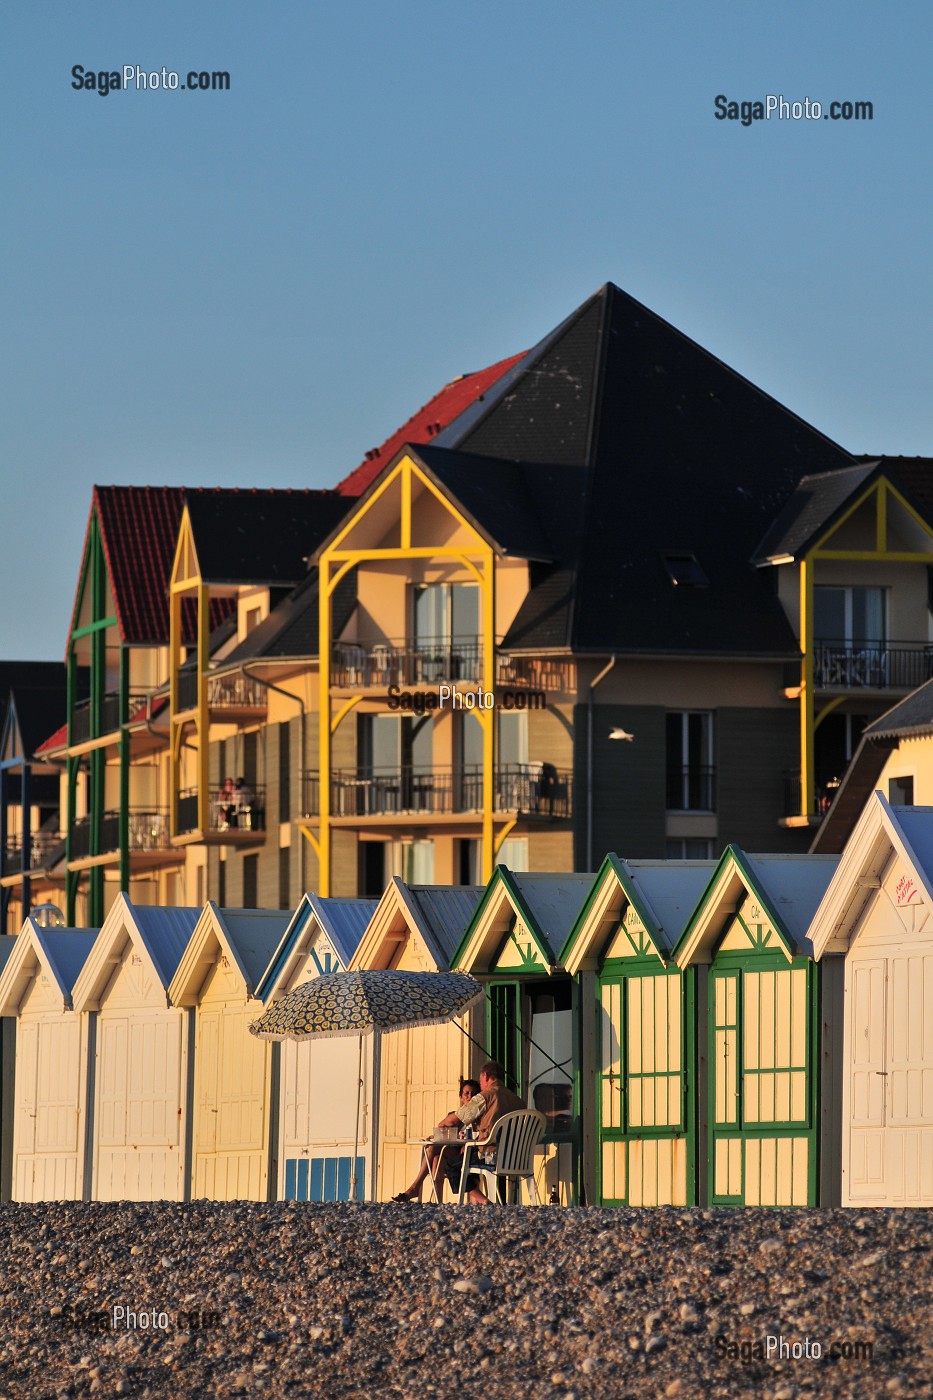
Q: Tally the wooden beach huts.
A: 9